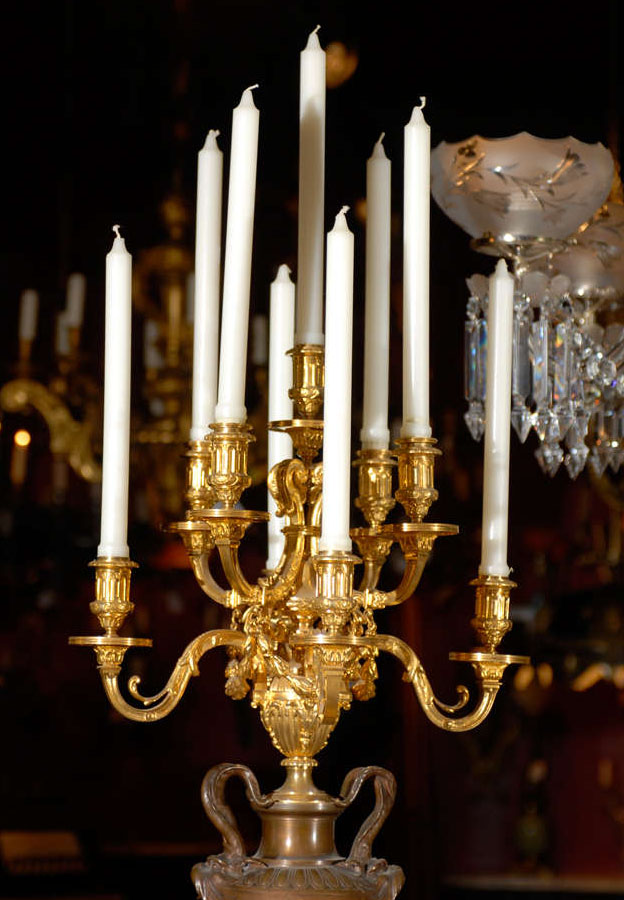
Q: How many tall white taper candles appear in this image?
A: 9